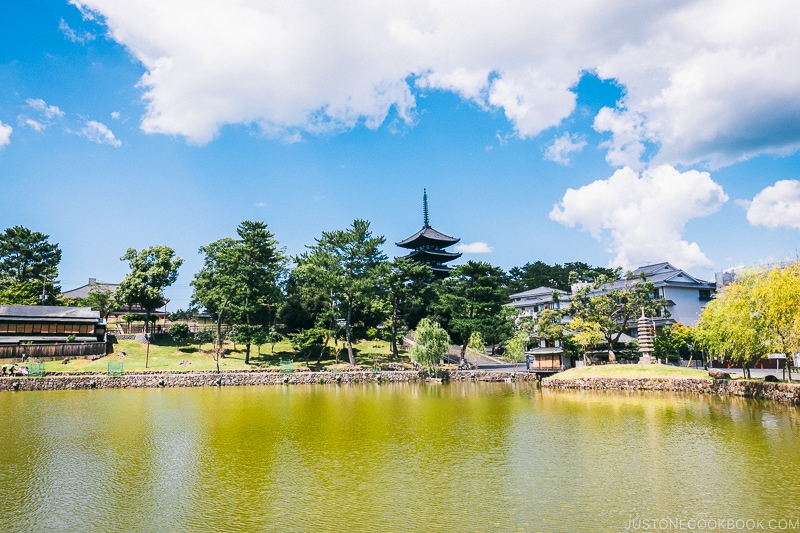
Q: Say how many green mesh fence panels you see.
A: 3